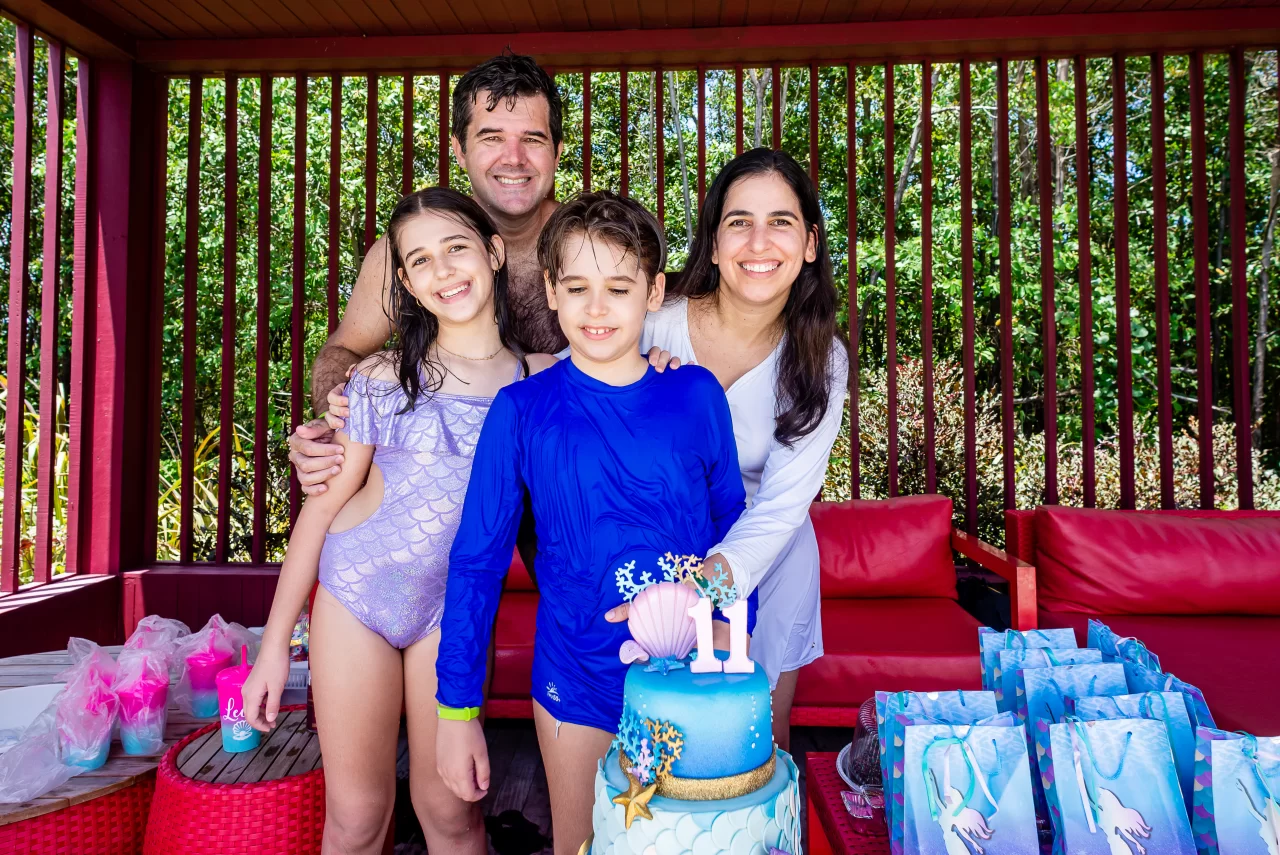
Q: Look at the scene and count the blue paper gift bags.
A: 10